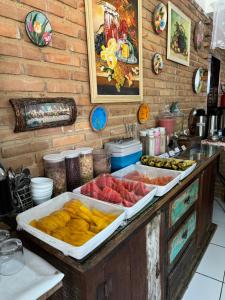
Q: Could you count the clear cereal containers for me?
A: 3